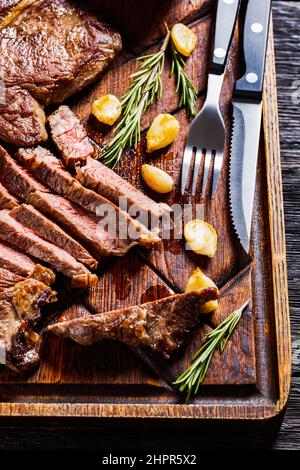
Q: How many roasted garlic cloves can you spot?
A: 6